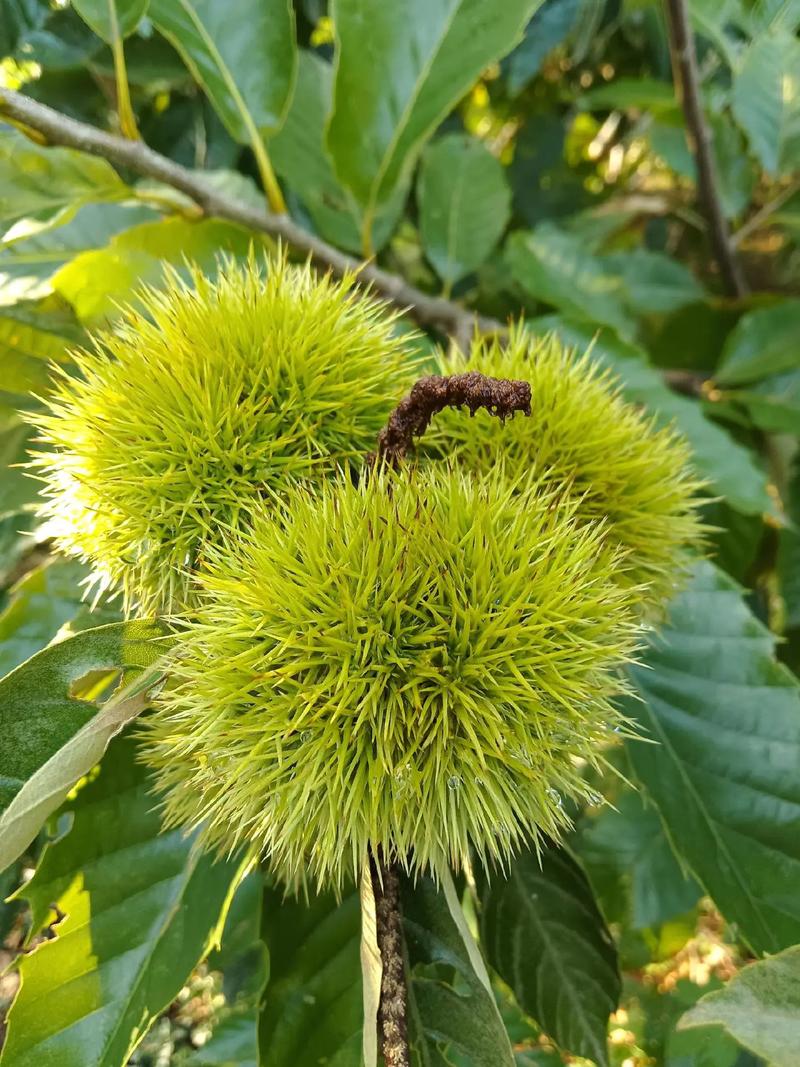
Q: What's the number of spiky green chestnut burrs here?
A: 3